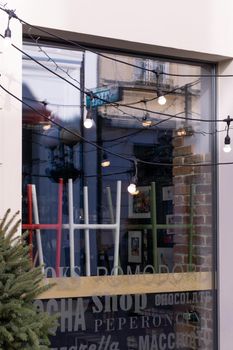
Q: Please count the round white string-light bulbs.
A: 5